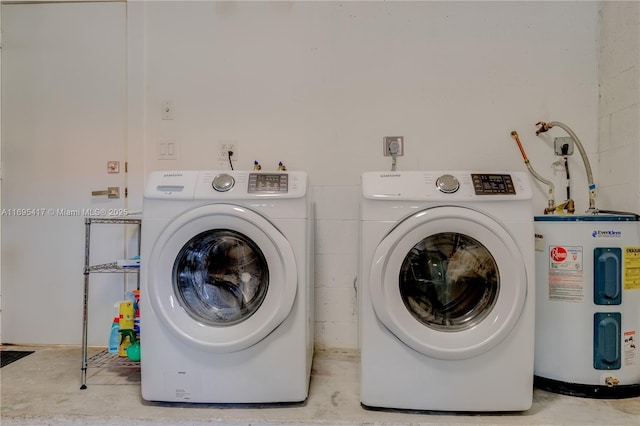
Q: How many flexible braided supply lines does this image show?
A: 2